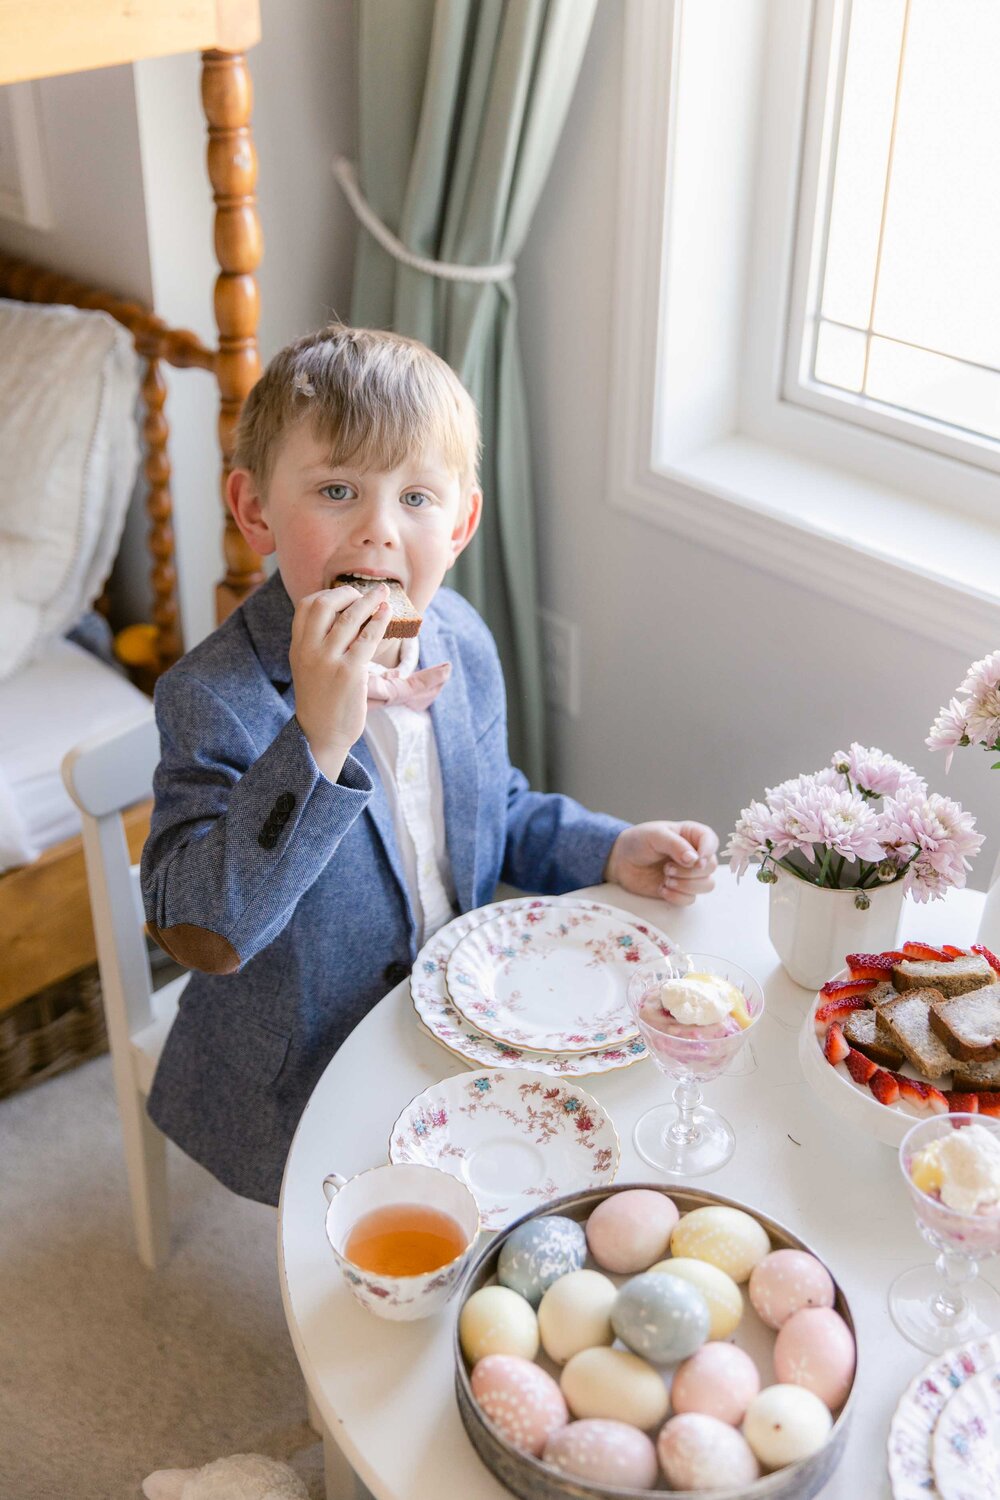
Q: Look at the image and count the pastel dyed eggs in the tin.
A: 15